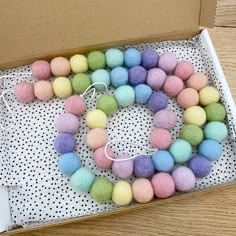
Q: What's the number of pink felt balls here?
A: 8